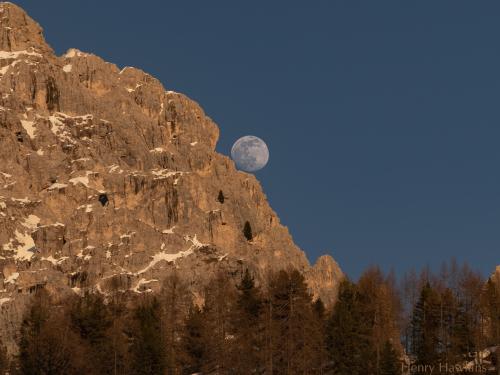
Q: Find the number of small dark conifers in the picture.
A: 2